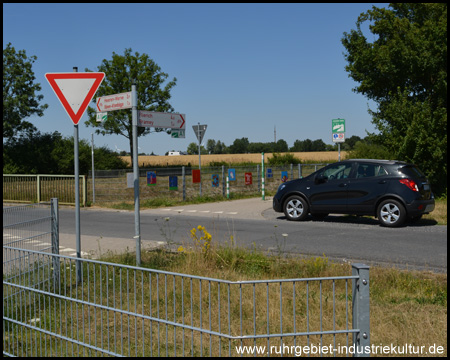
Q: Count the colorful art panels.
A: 8